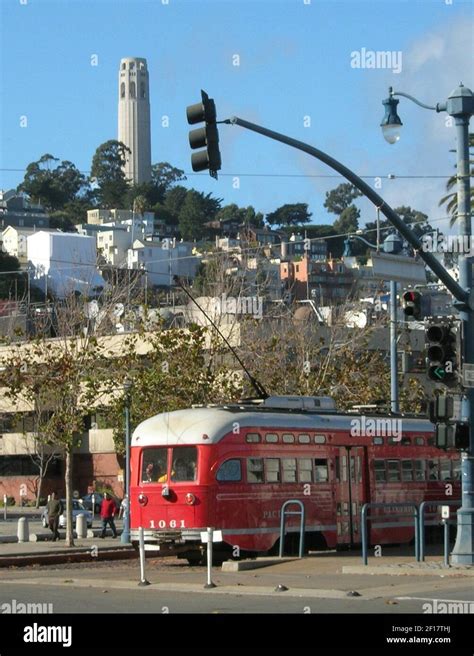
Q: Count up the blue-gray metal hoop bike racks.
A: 3